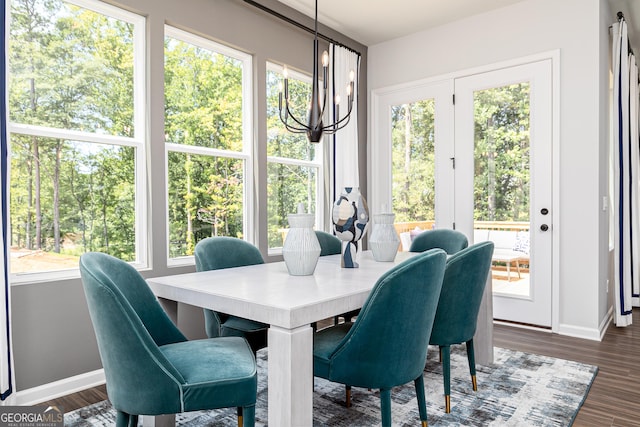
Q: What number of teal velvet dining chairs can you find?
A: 6